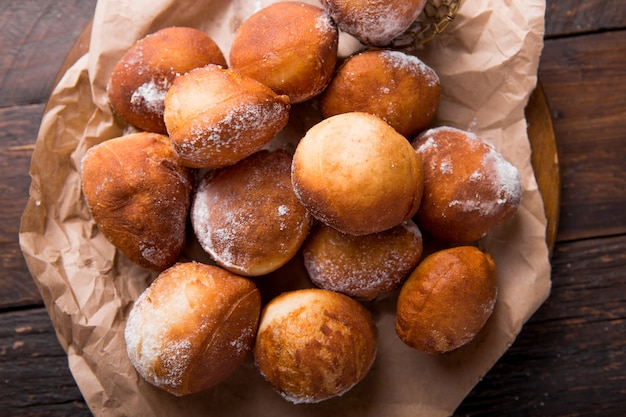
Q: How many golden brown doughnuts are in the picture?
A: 13